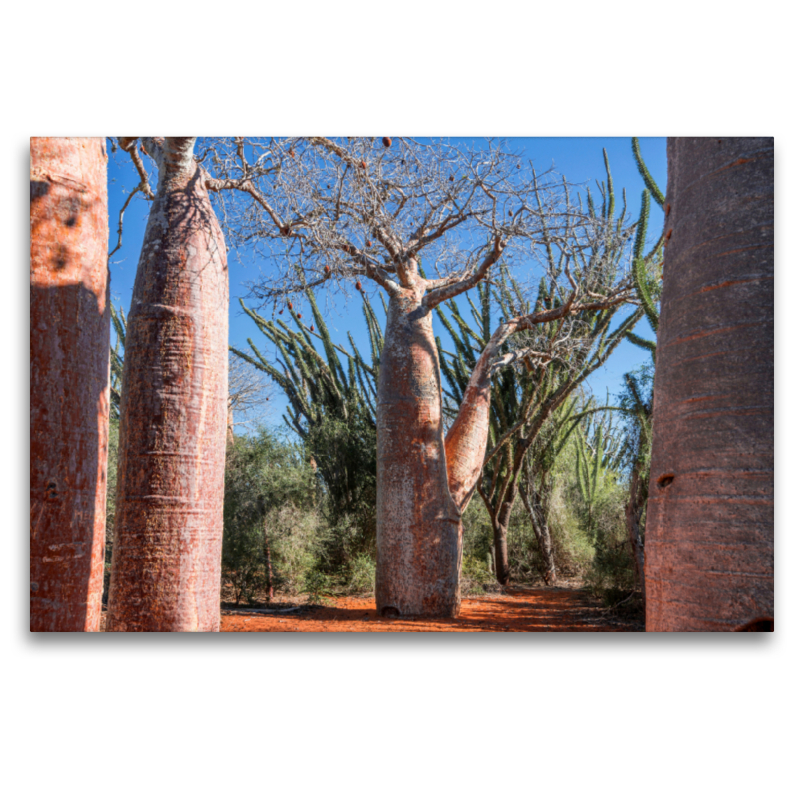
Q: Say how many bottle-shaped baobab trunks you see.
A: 4